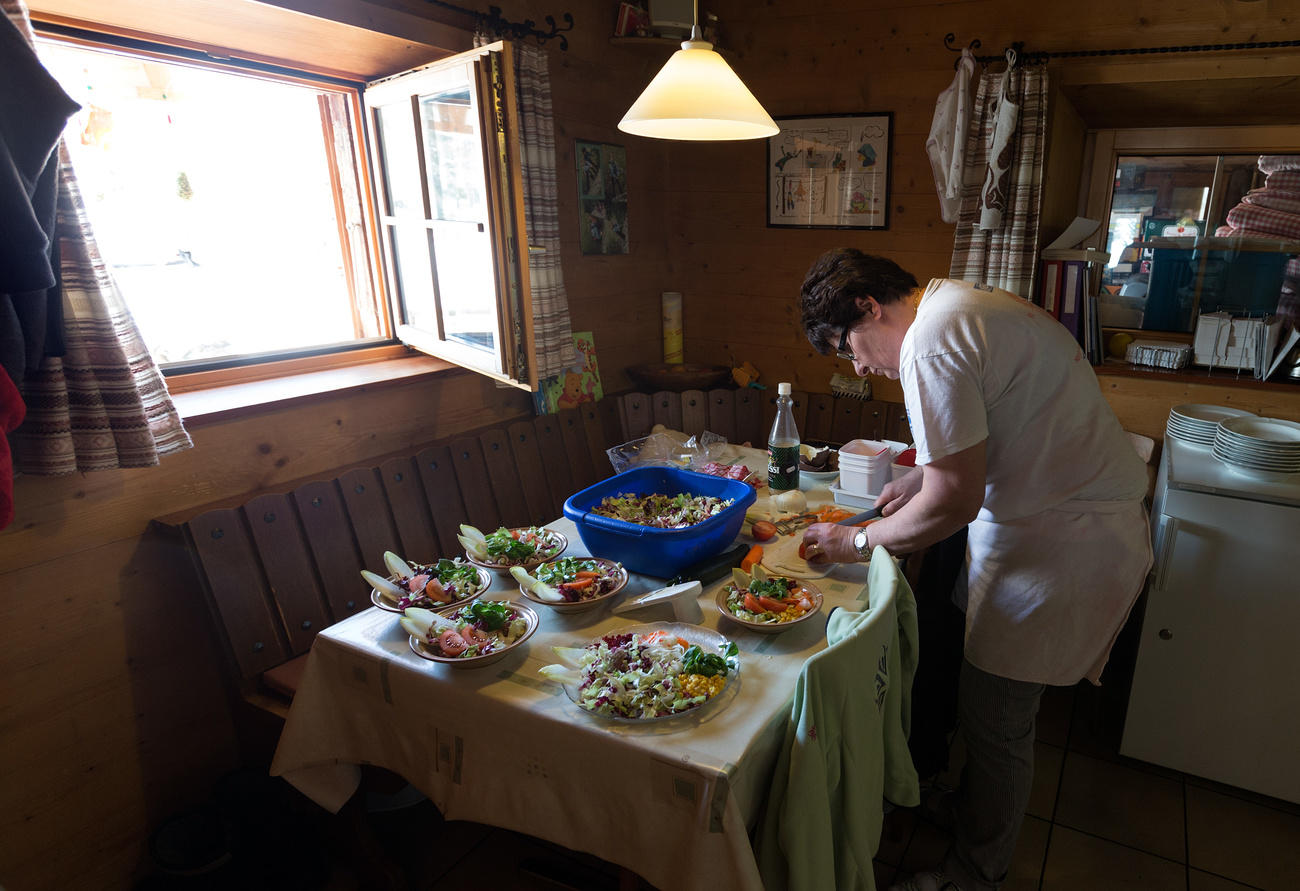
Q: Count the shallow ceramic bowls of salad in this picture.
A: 5